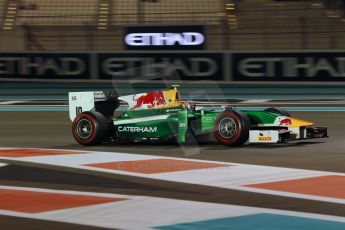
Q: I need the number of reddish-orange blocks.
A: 4